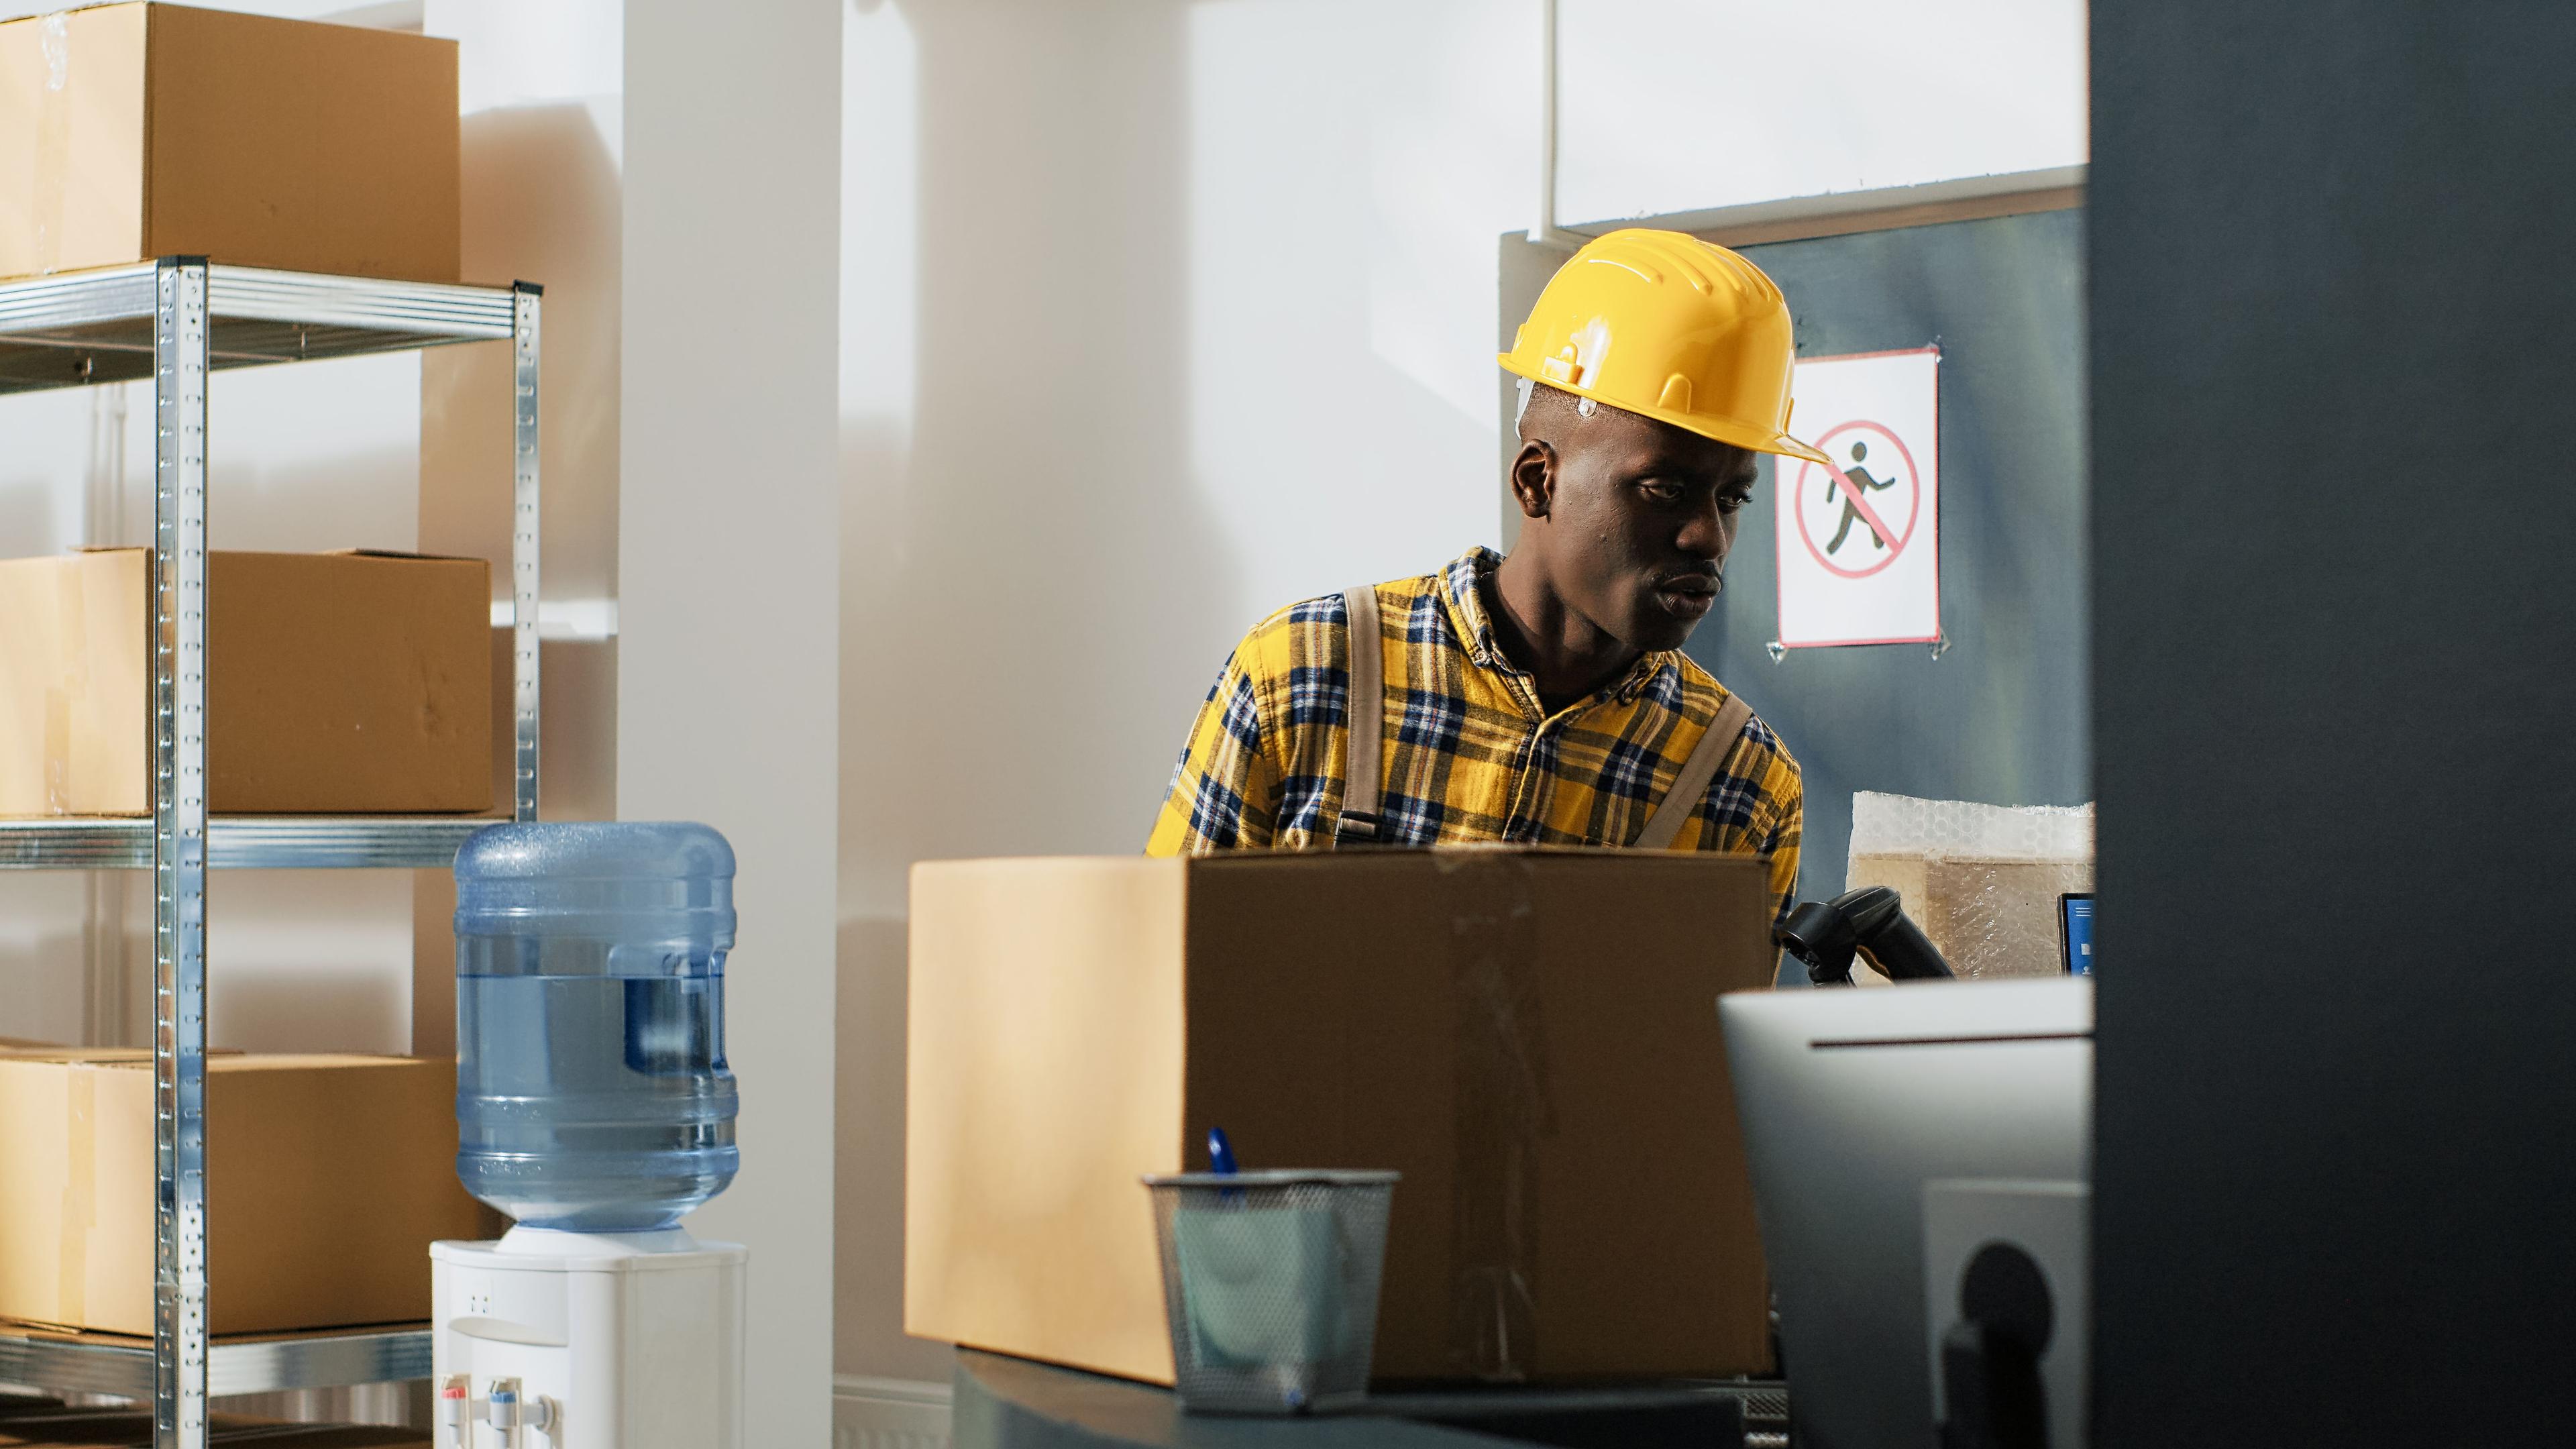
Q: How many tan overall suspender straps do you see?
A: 2